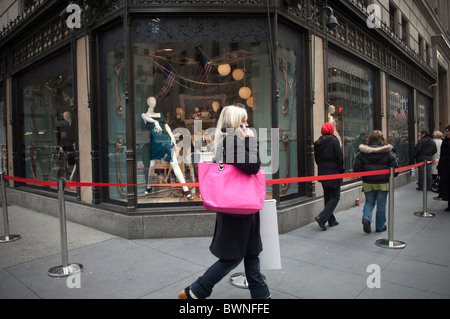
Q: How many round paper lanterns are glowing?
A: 4